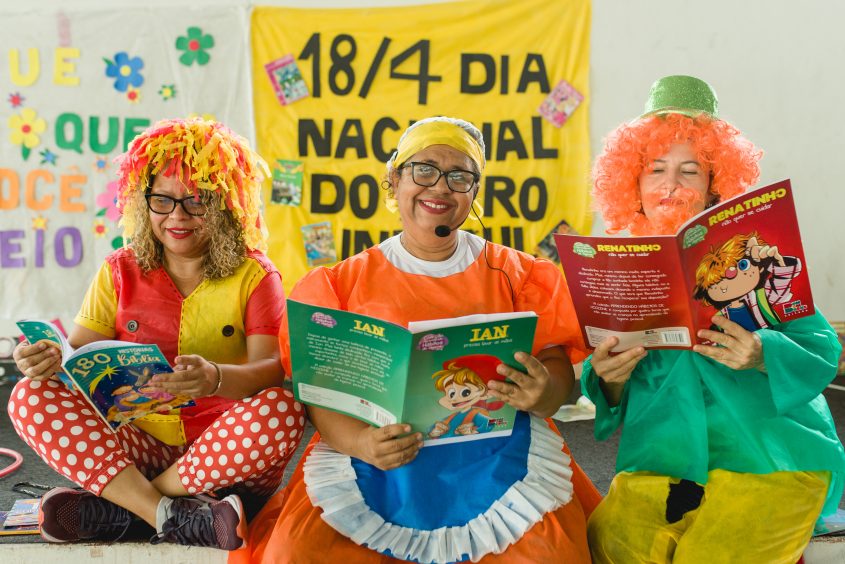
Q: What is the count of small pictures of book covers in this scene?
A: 5